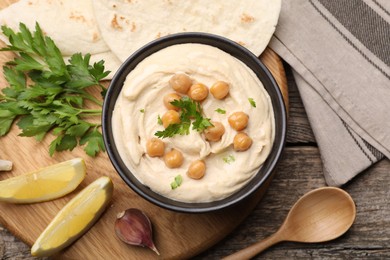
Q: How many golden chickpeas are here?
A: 11